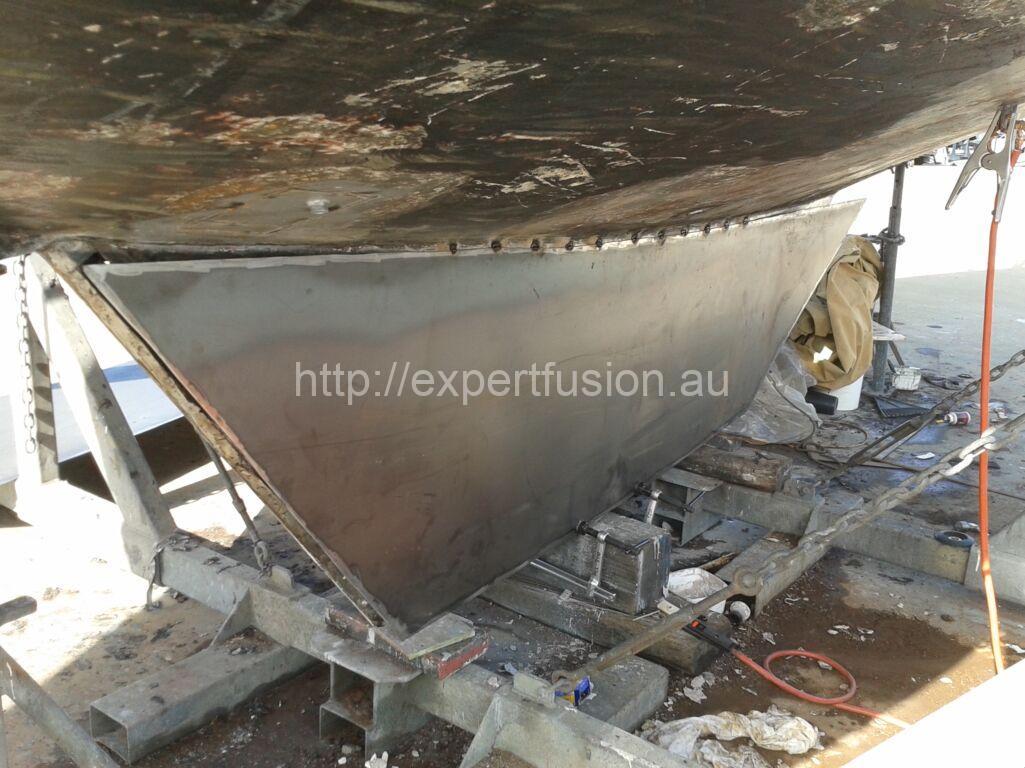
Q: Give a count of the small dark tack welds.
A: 11